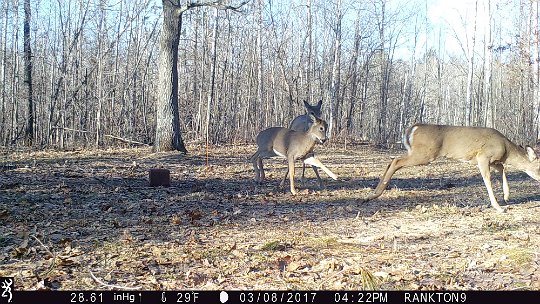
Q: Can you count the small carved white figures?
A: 0